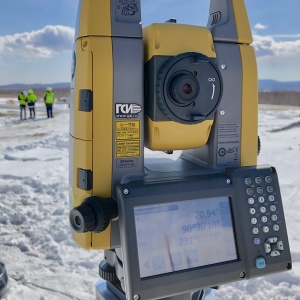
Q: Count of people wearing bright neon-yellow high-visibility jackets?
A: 3